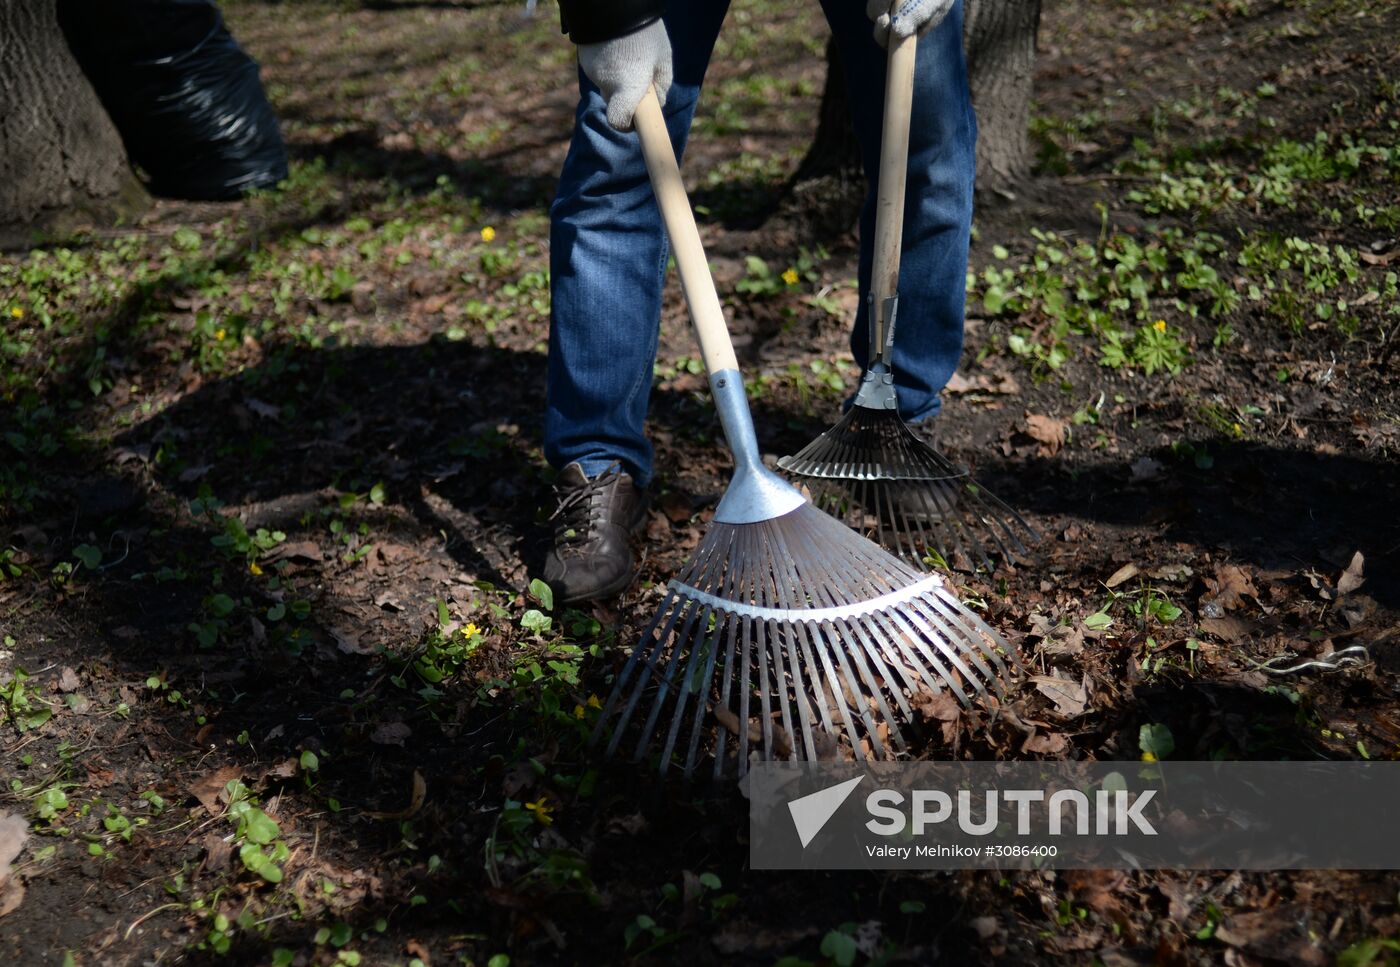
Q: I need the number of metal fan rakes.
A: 2